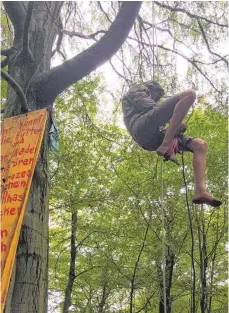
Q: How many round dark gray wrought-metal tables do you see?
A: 0